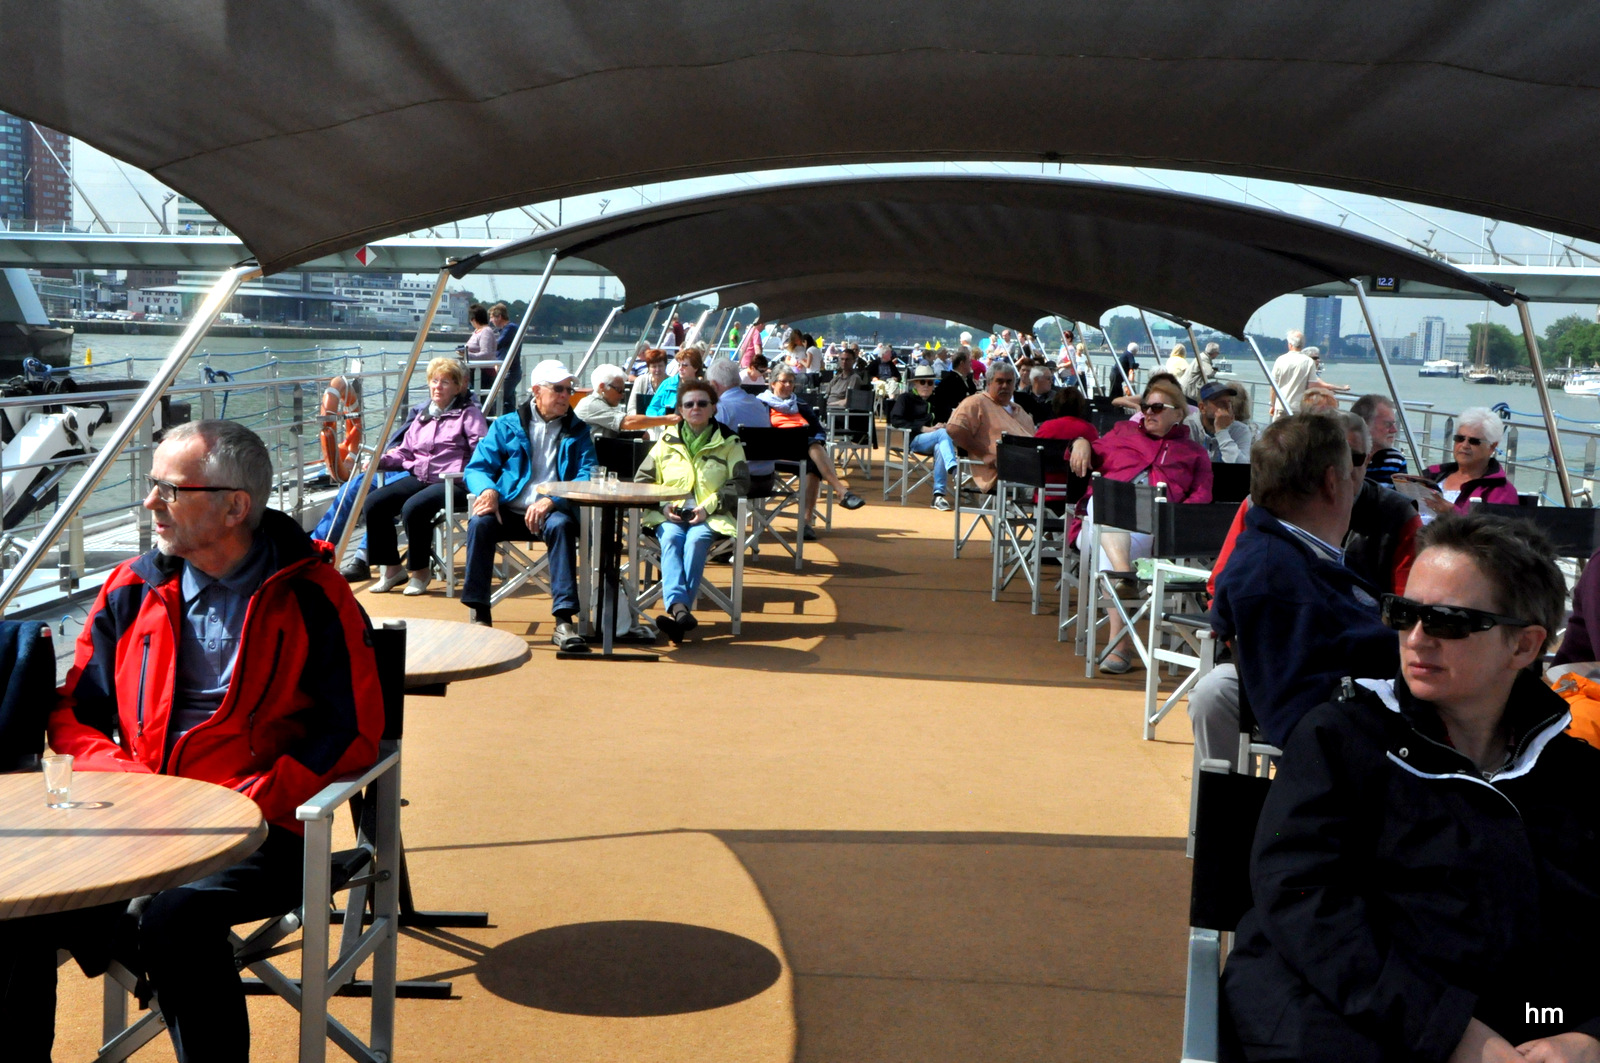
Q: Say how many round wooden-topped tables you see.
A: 3